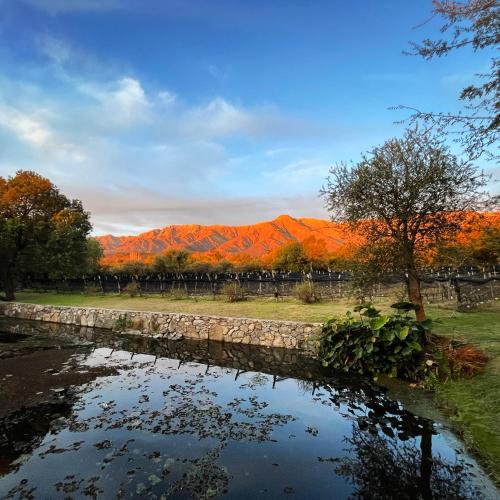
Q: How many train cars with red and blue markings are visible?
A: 0